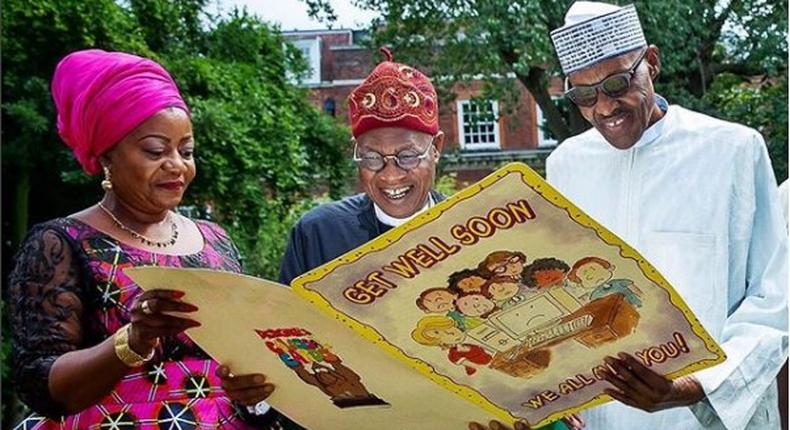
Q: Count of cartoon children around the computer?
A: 8